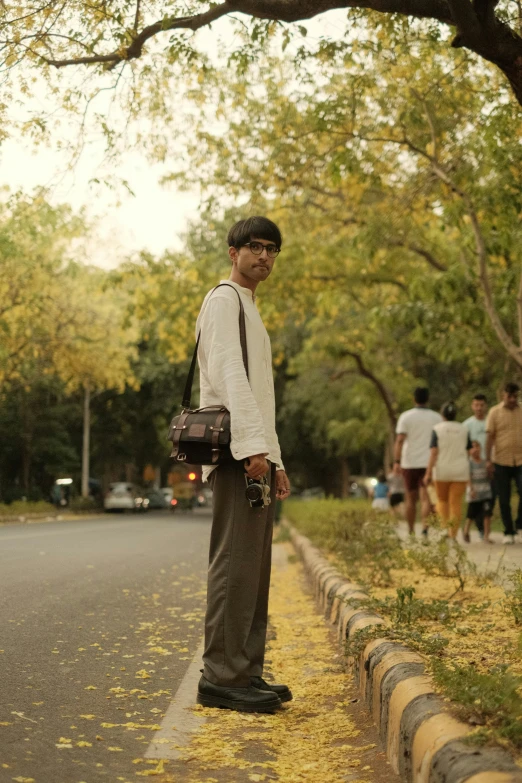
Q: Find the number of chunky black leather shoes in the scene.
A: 2